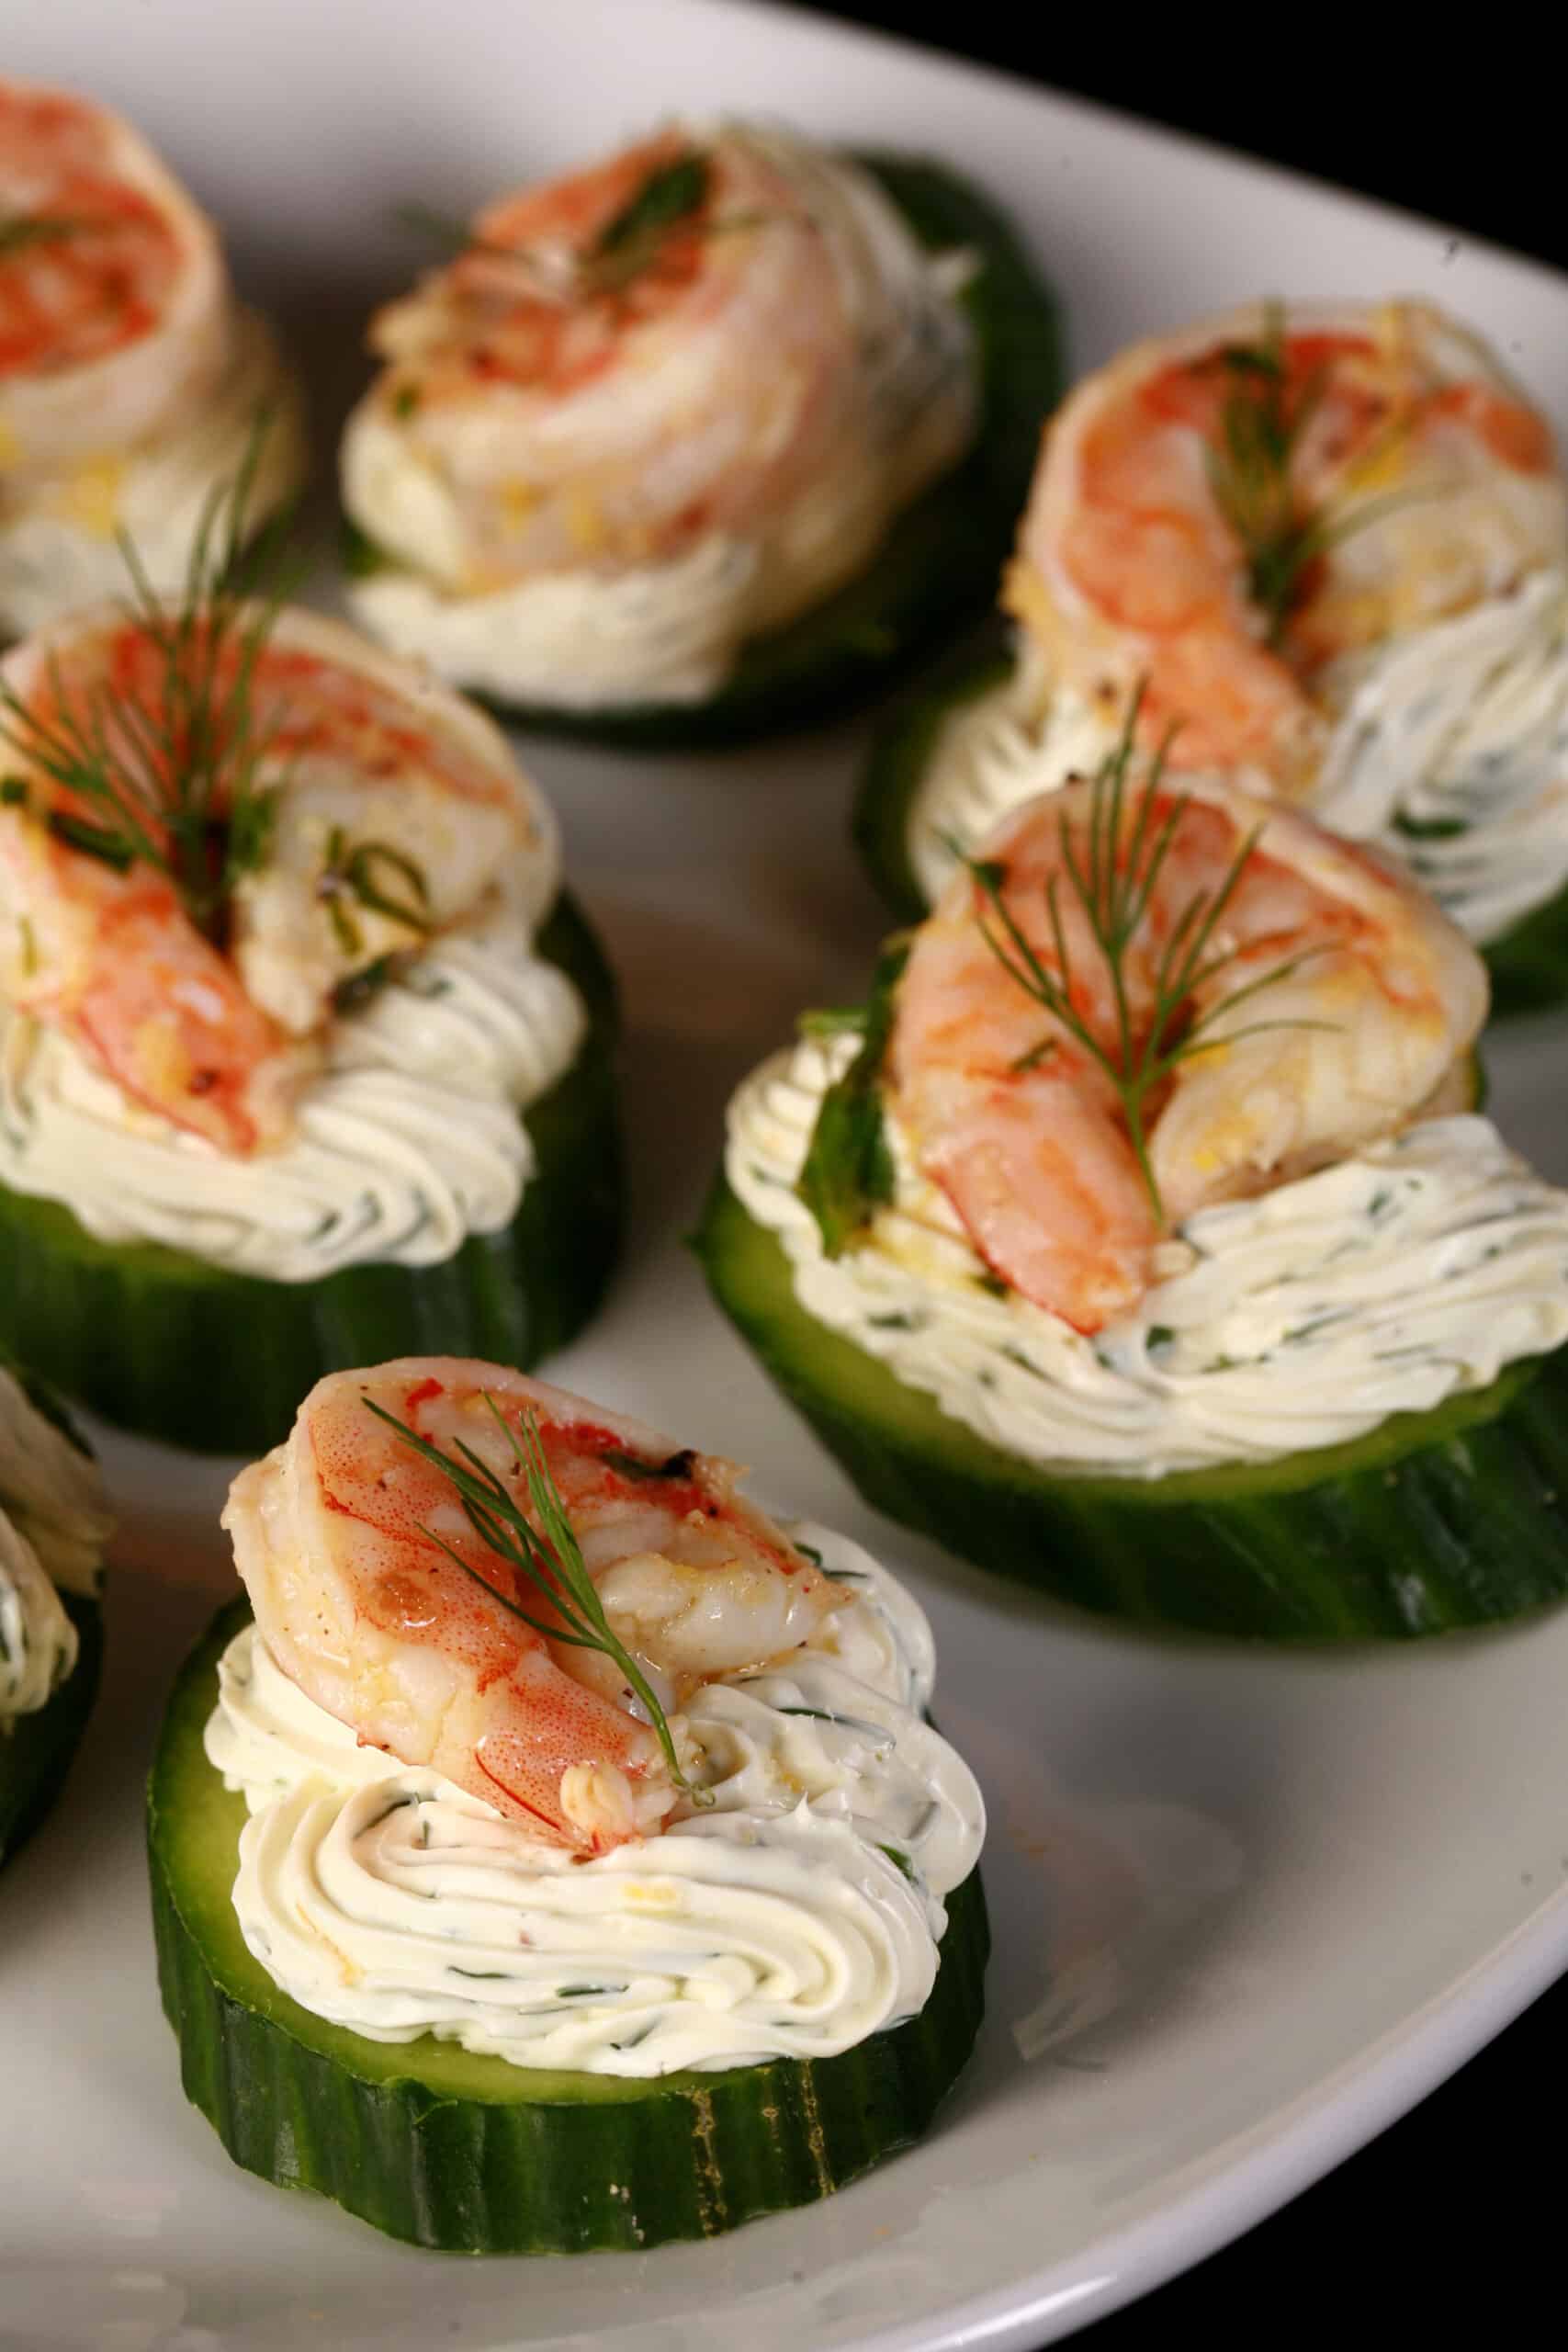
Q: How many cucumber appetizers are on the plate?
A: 7